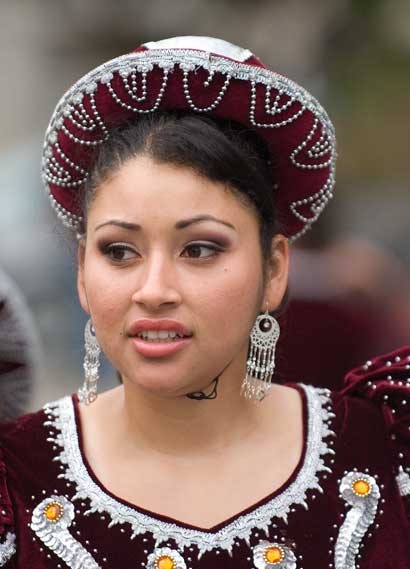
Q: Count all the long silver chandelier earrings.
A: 2